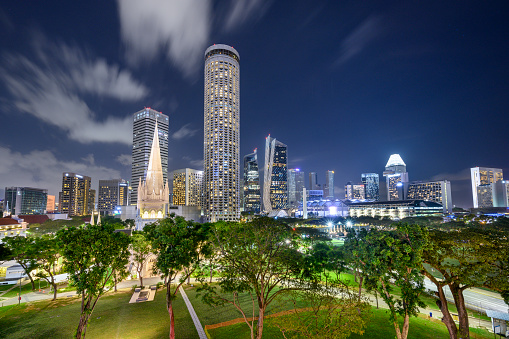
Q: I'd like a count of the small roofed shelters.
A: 1